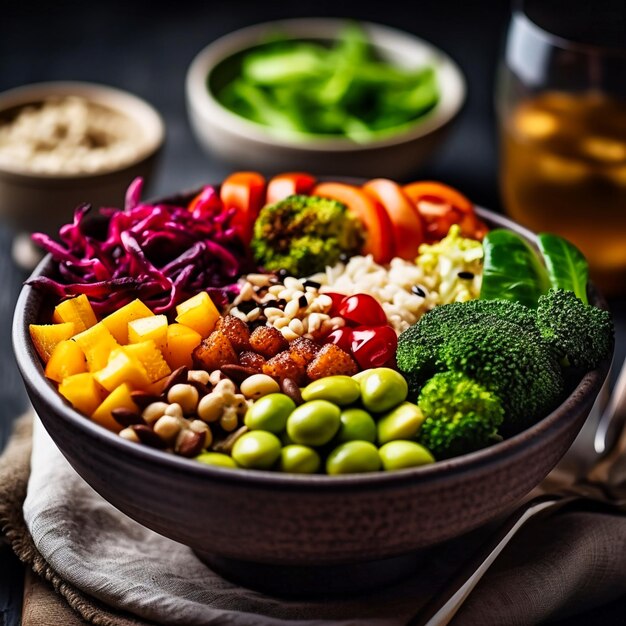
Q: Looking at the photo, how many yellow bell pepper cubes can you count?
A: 12